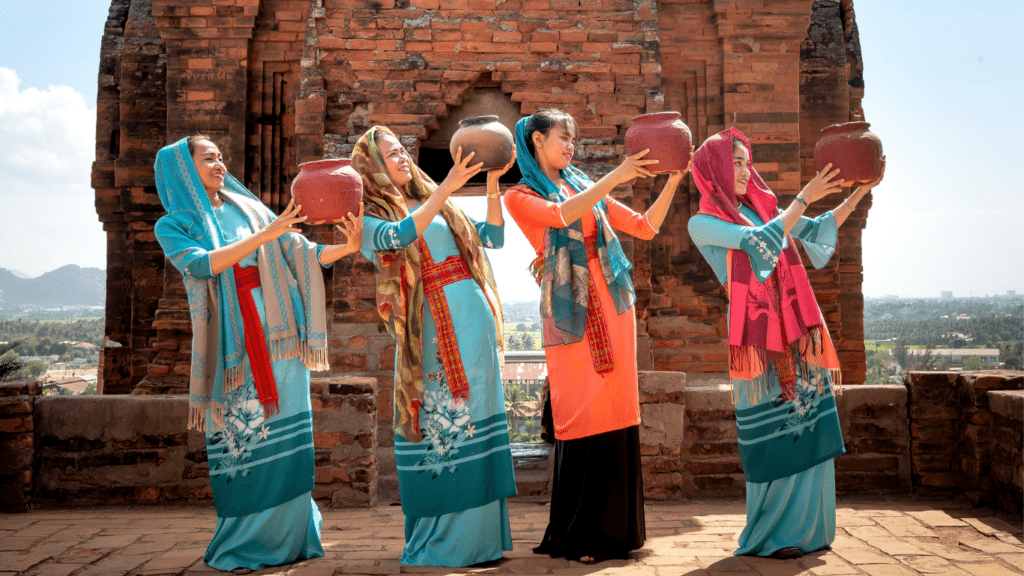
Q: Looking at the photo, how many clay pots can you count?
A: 4